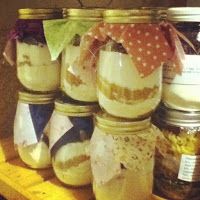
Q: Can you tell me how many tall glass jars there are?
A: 8